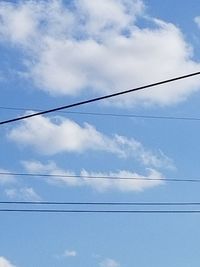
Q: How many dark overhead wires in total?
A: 5